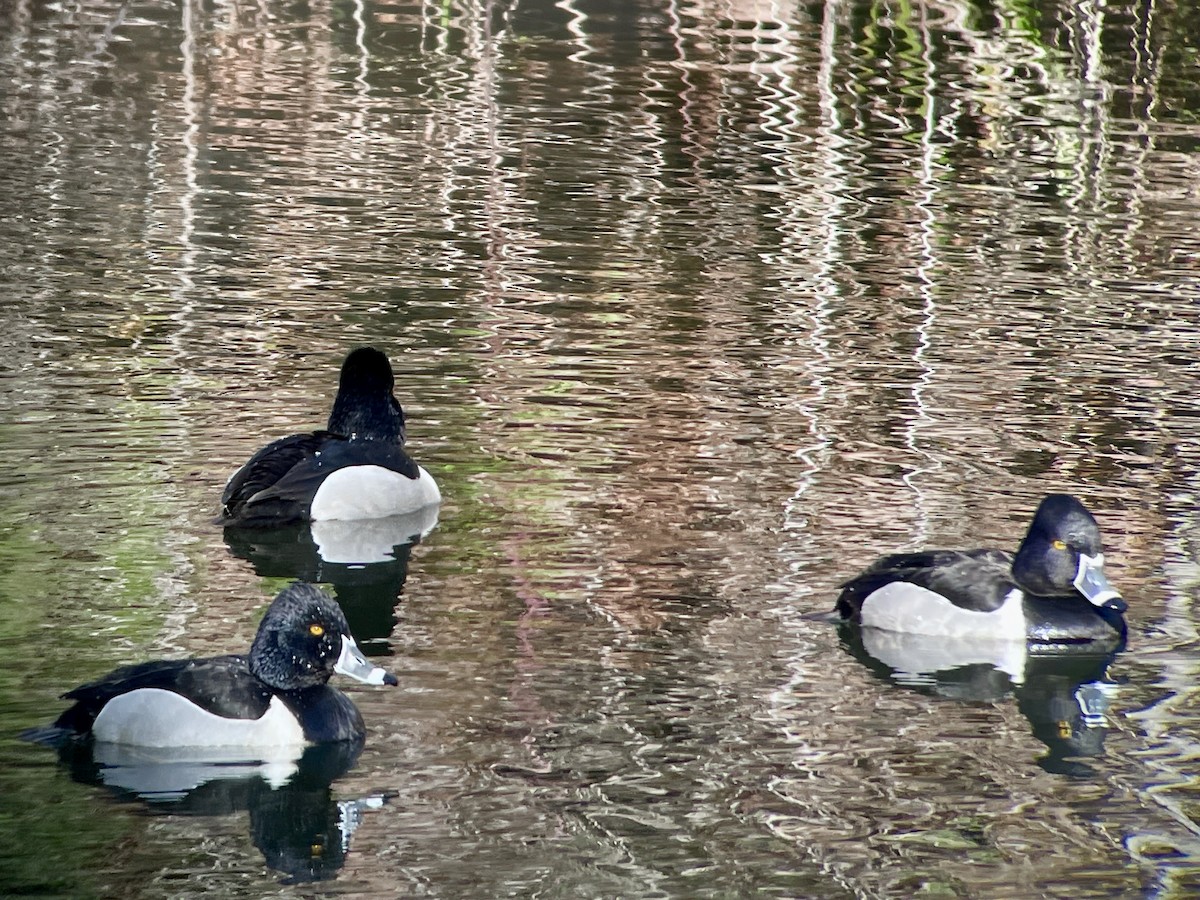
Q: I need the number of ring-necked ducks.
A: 3